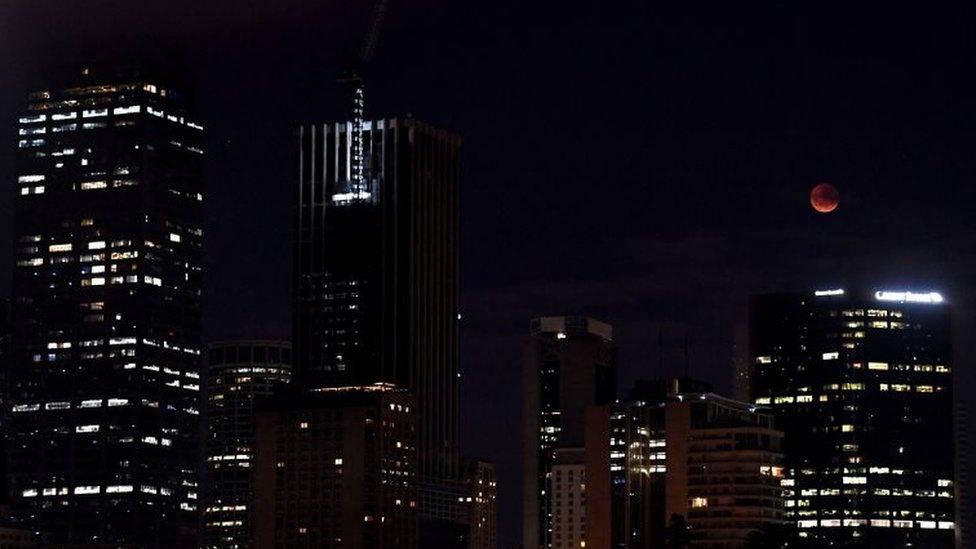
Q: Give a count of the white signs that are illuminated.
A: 2